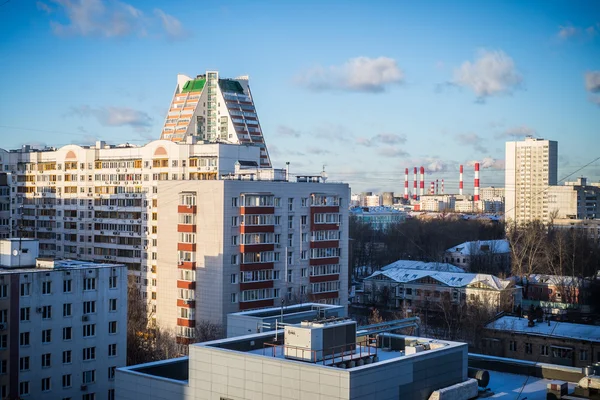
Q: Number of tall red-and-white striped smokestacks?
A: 5